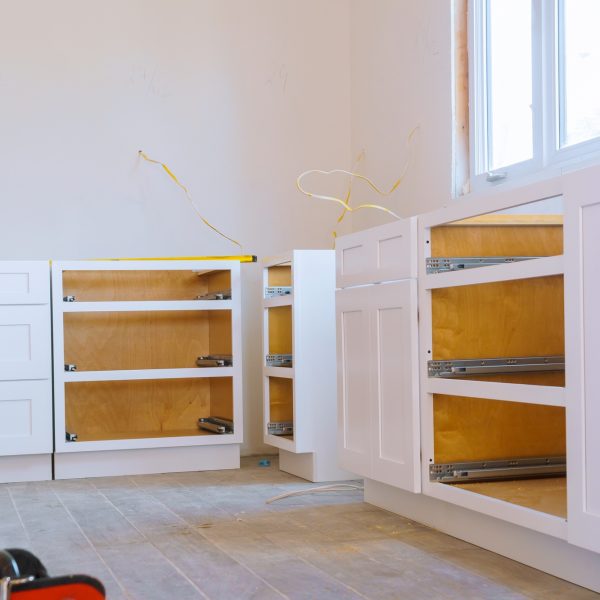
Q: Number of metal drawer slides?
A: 12